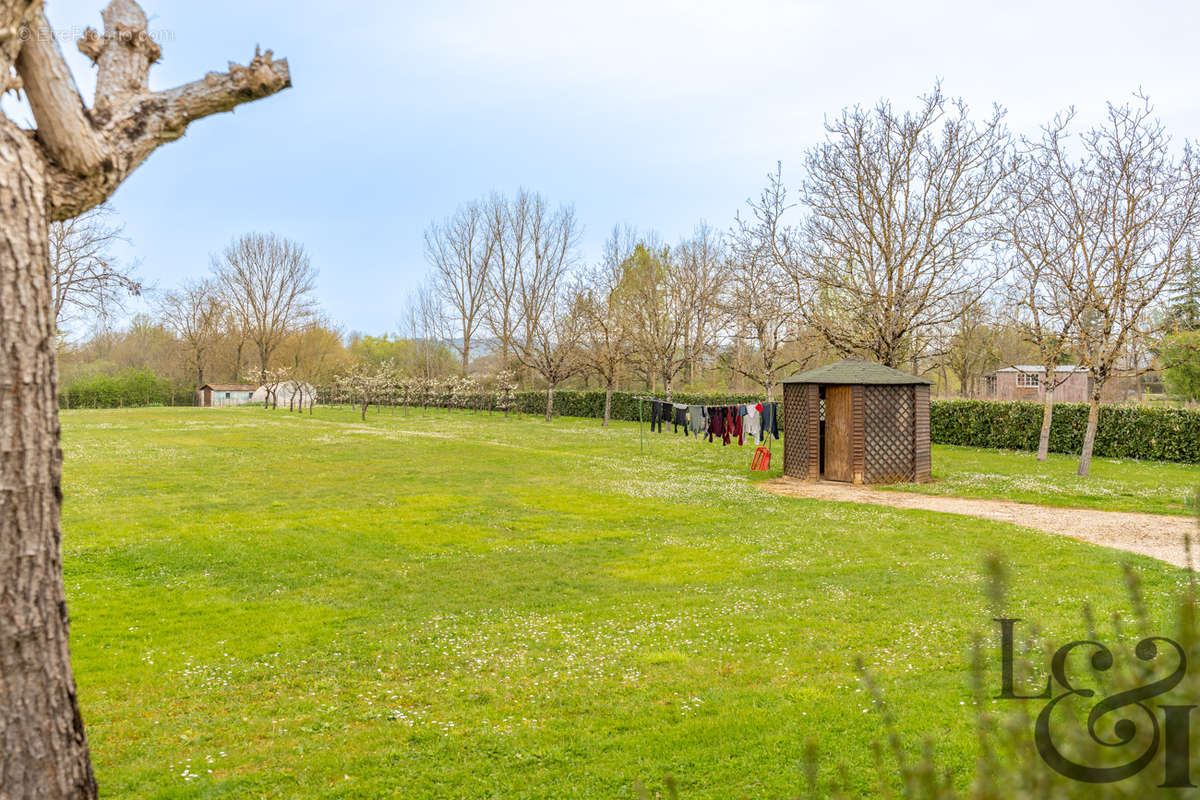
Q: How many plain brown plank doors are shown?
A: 1